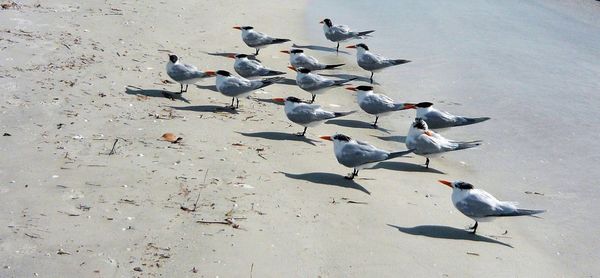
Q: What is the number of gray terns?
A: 14